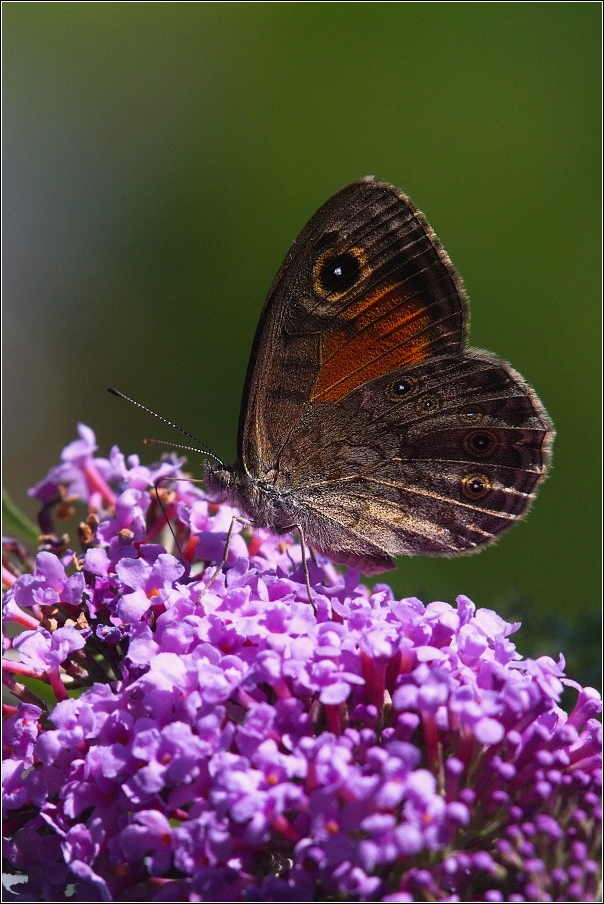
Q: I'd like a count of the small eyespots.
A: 5